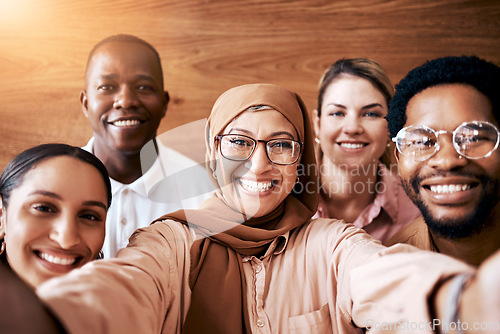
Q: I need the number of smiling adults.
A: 5